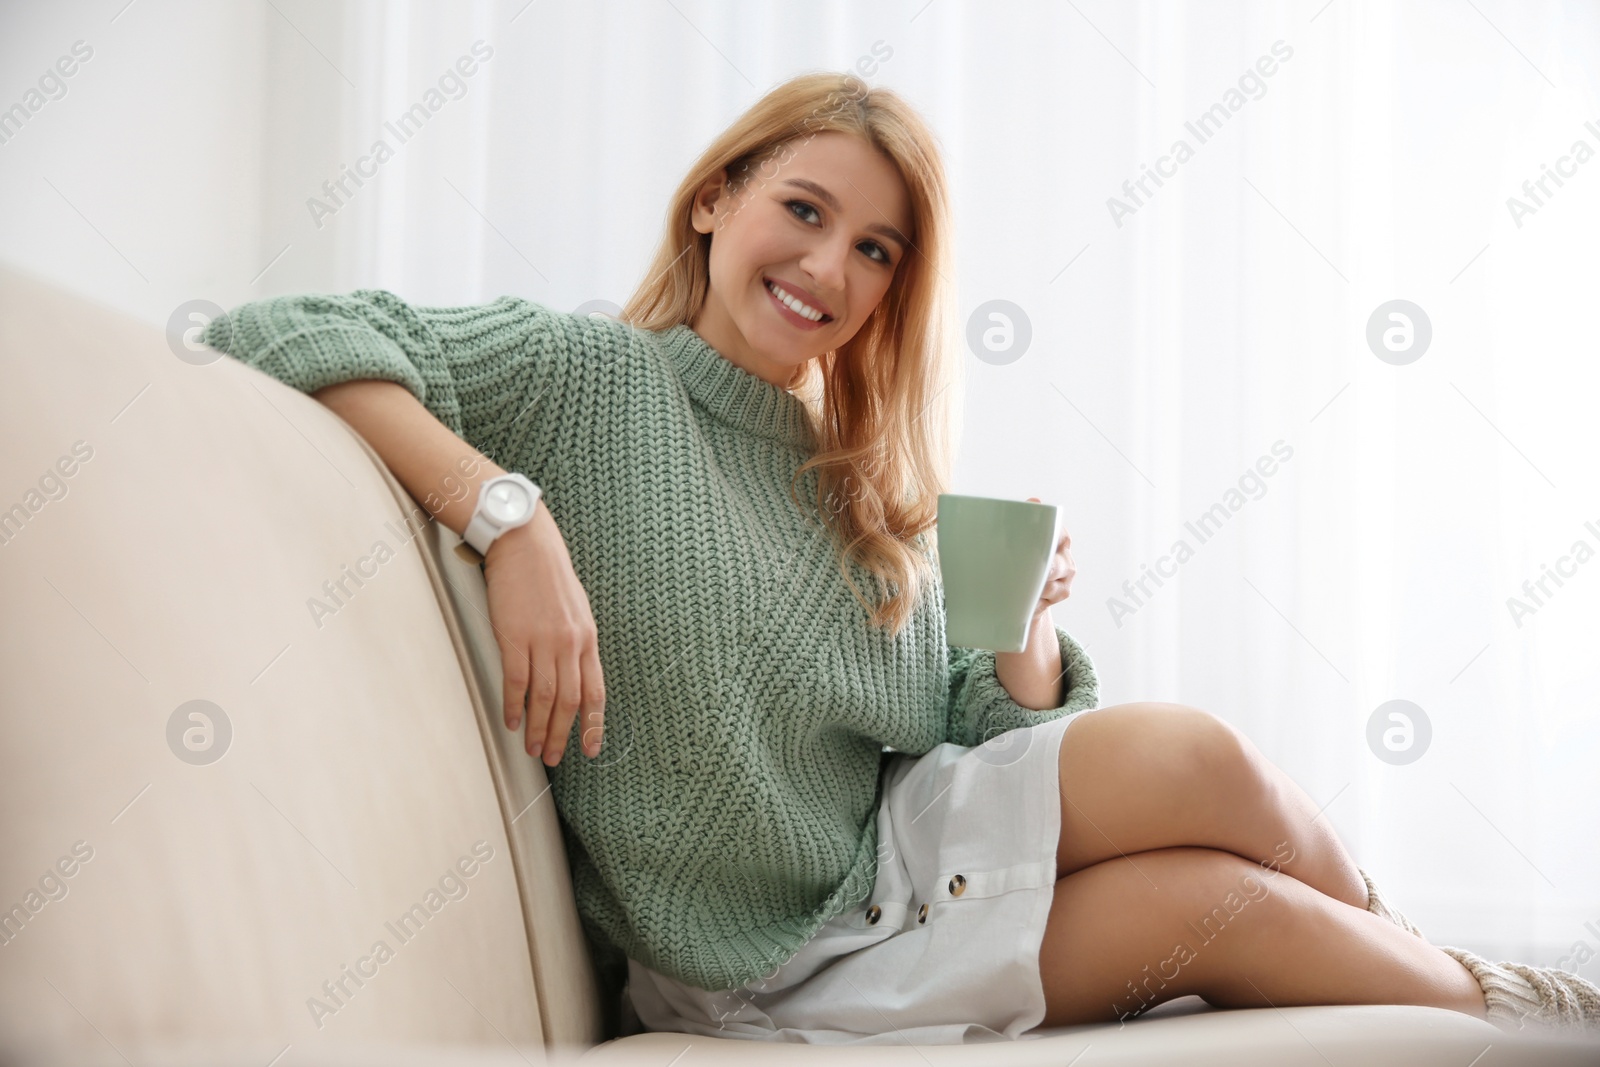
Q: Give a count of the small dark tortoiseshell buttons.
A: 3